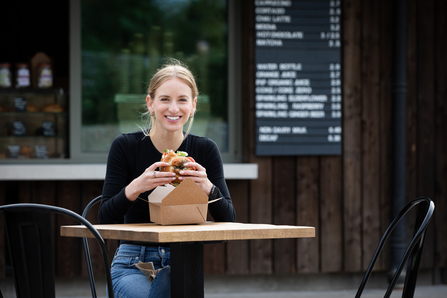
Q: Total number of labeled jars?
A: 3